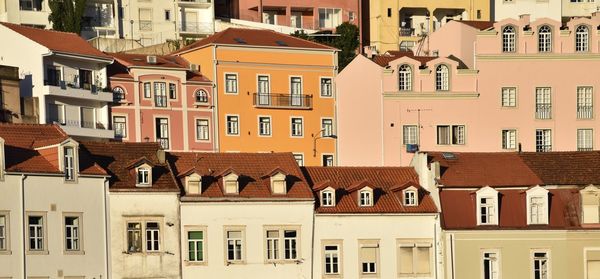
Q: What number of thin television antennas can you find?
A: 1